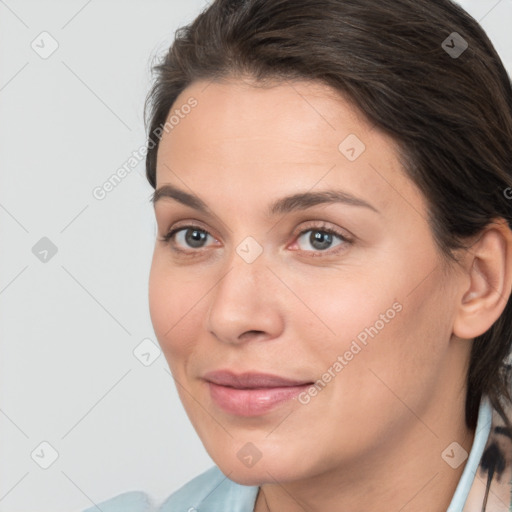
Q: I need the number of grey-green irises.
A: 2